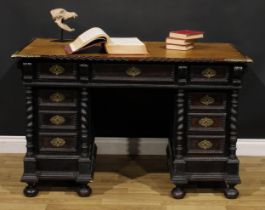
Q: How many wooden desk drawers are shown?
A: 9